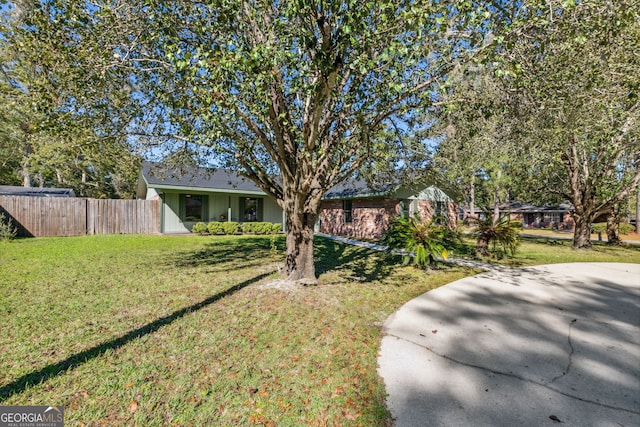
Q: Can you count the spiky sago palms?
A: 2